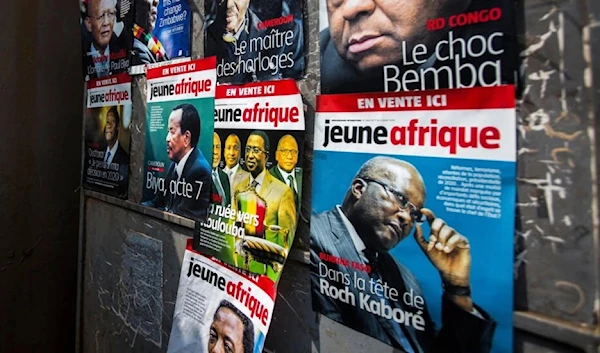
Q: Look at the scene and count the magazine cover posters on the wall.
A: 9